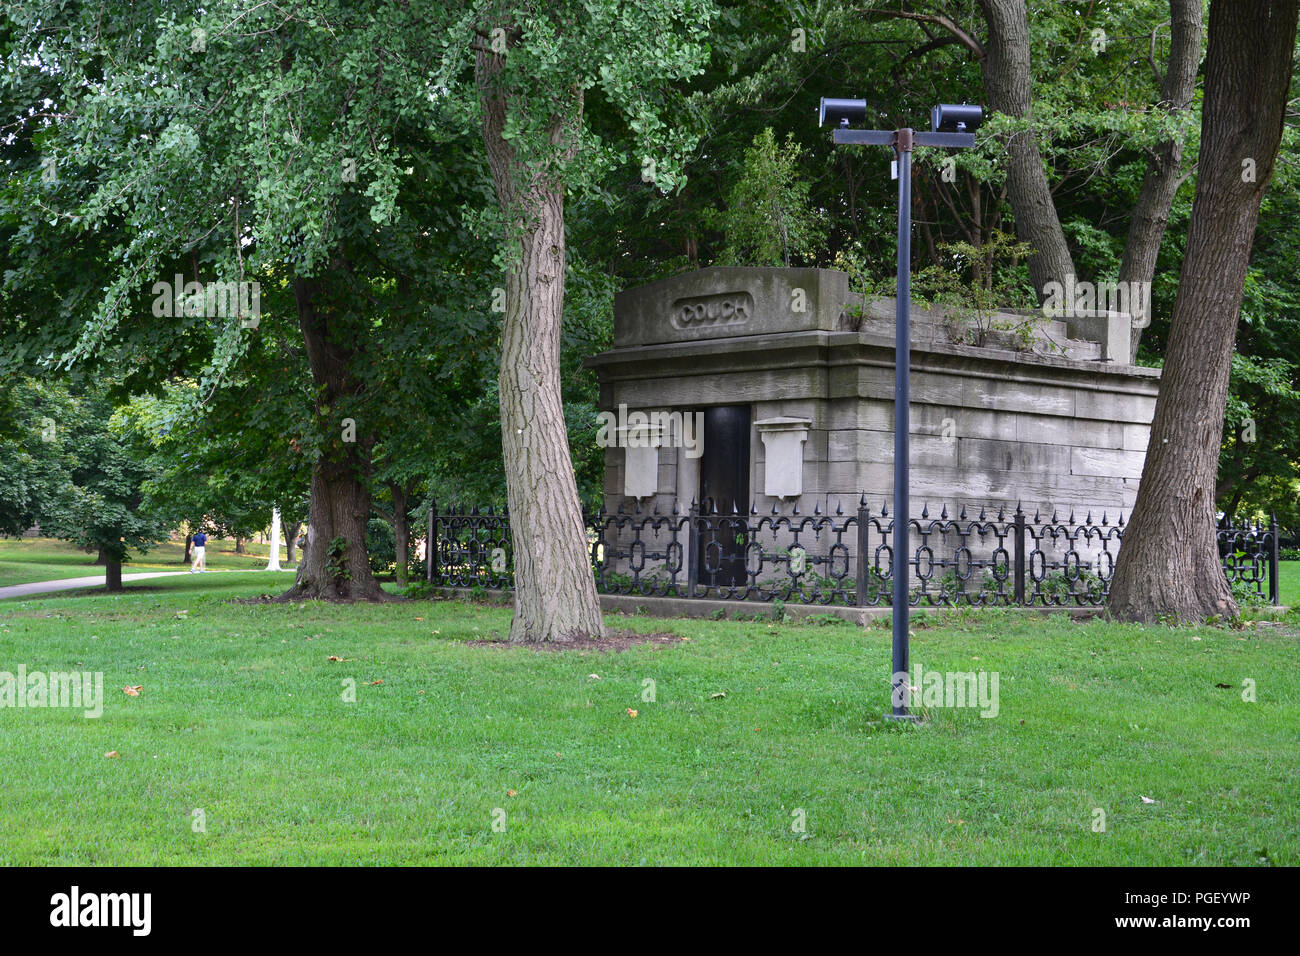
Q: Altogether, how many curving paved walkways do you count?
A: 1